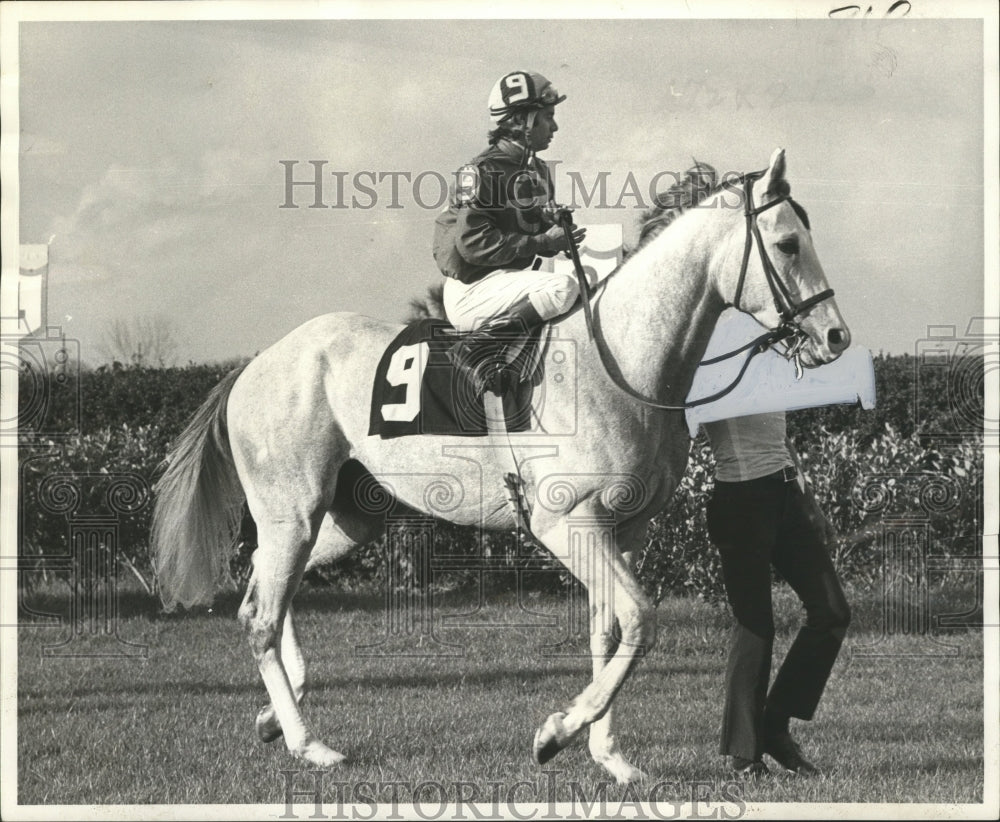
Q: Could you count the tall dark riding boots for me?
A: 1